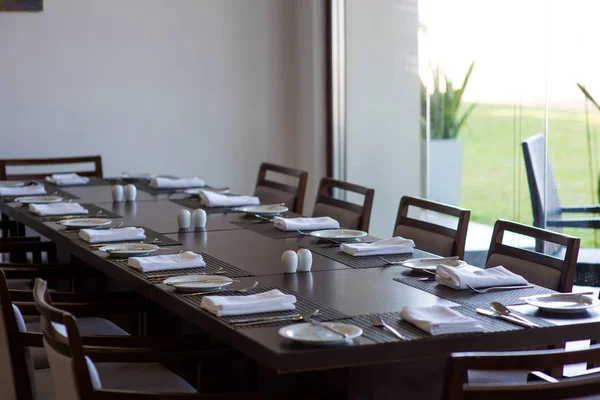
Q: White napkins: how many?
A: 12